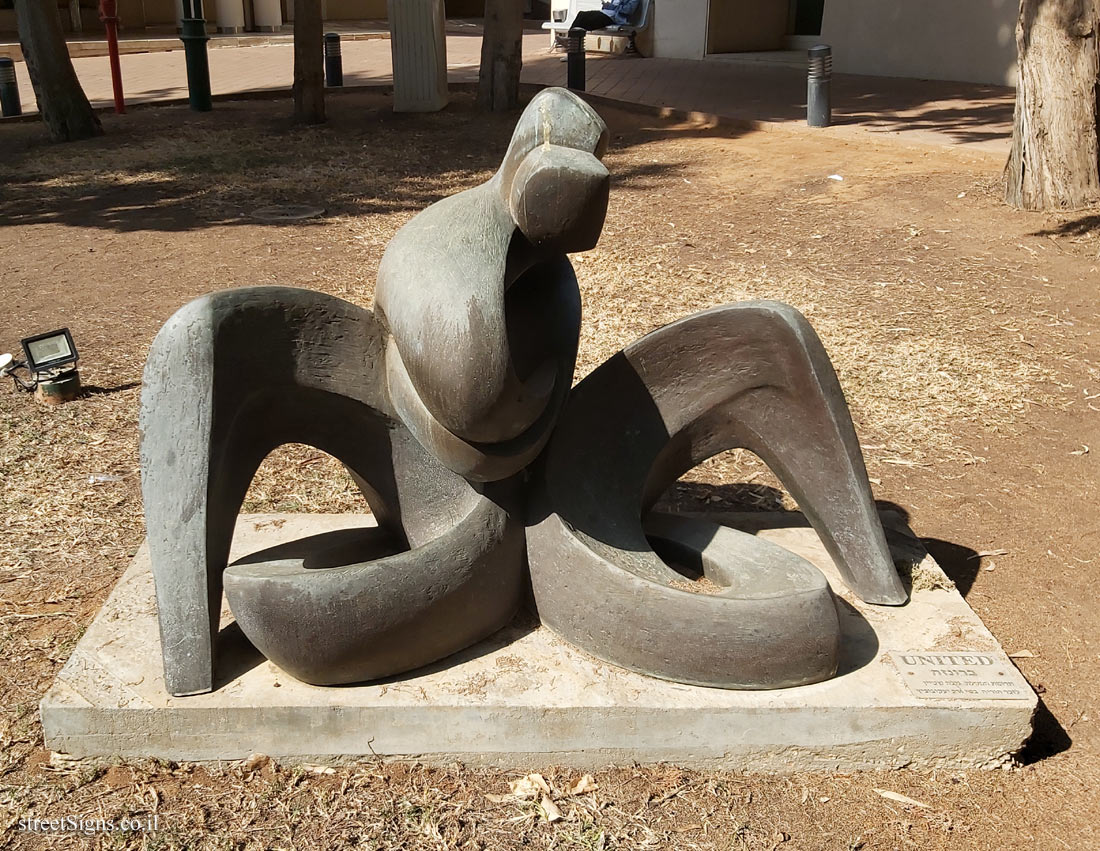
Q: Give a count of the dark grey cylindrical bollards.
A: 4